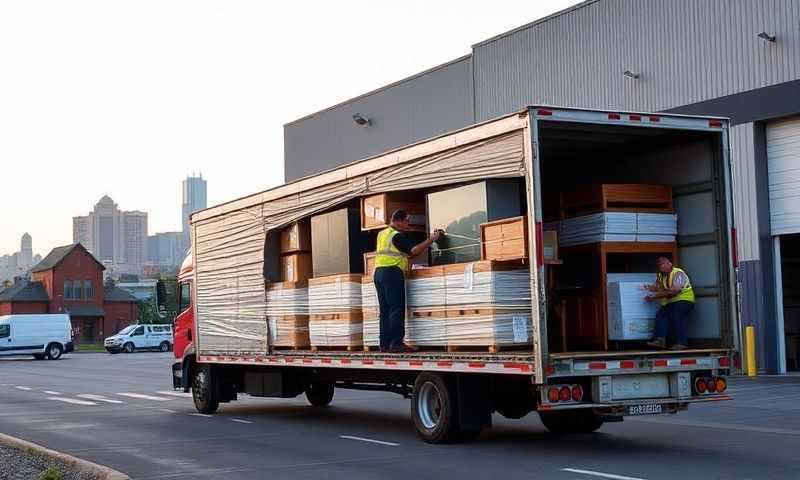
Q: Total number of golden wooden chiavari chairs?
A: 0